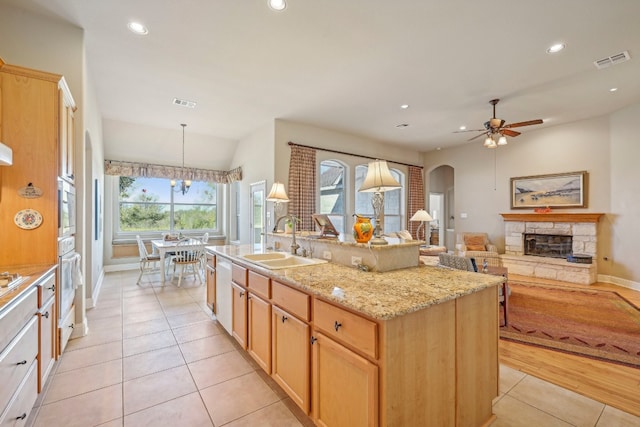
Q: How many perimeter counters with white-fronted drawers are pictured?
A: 1